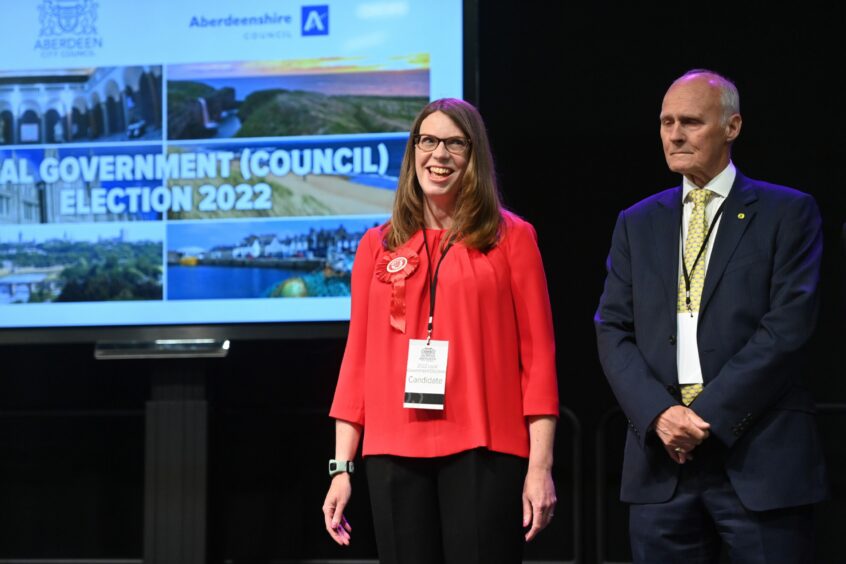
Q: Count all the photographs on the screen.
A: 6